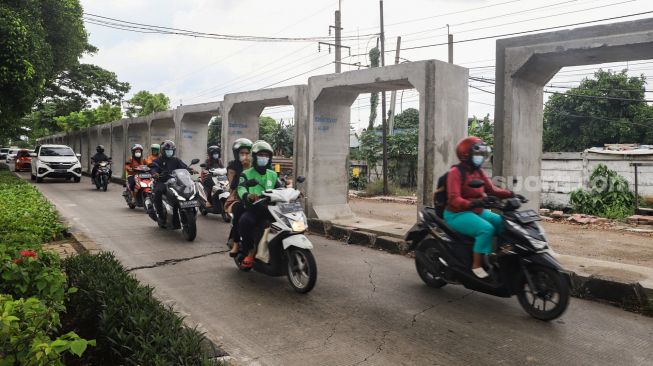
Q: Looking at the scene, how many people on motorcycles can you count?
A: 8